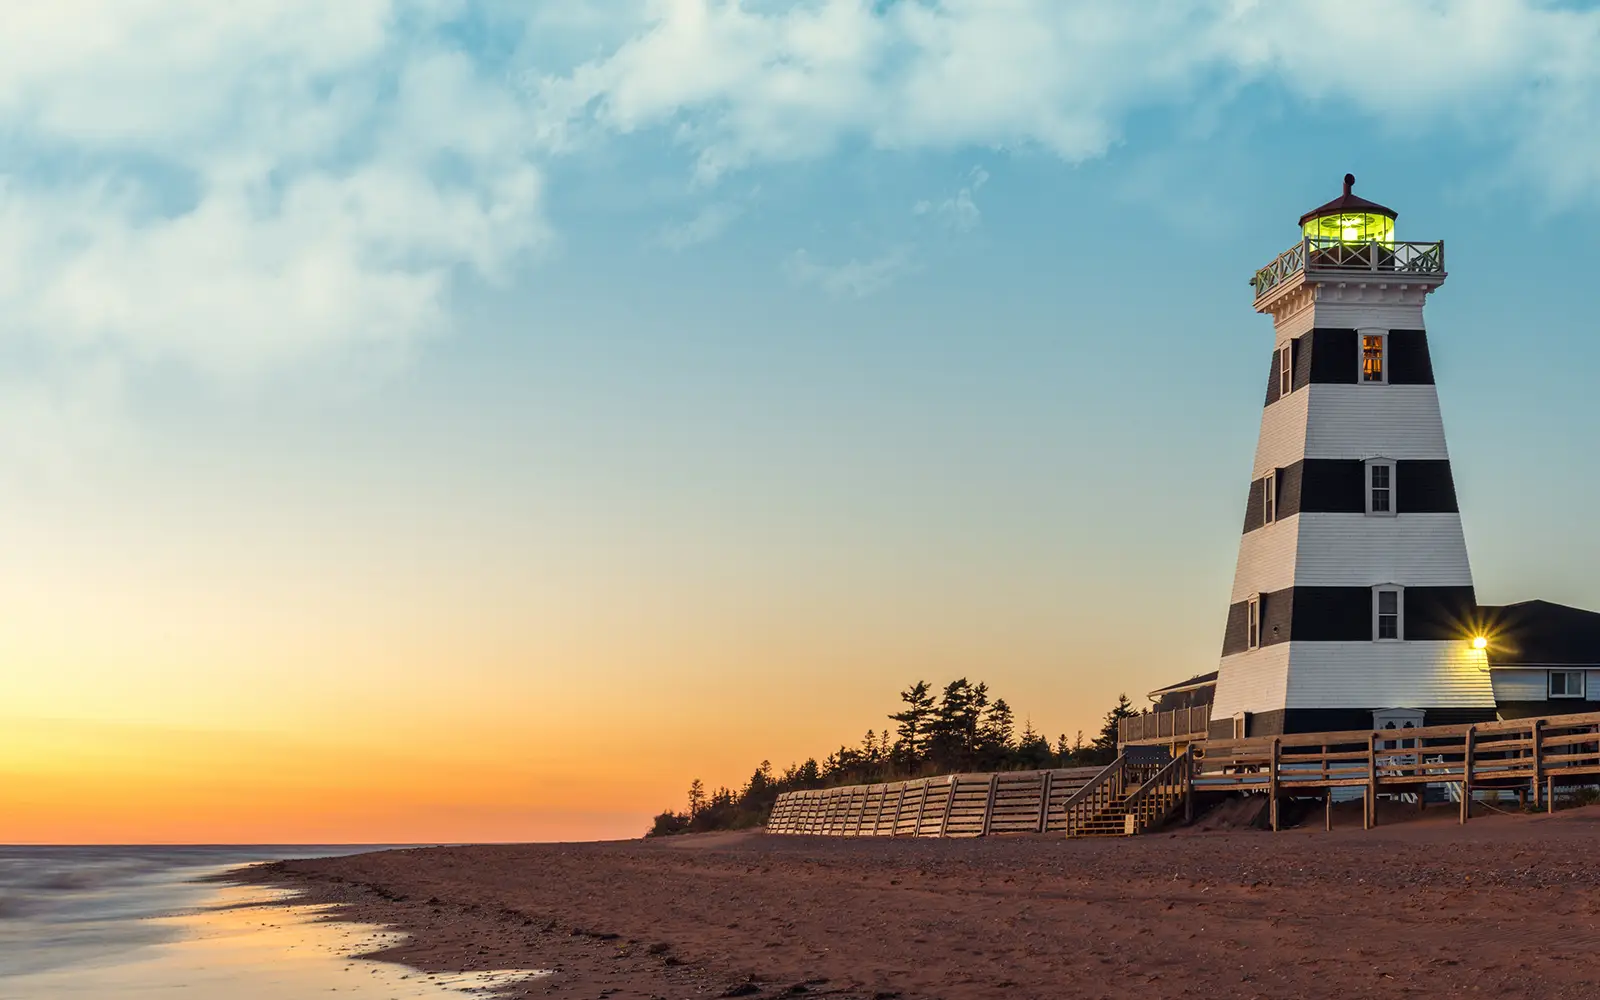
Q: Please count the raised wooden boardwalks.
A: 1